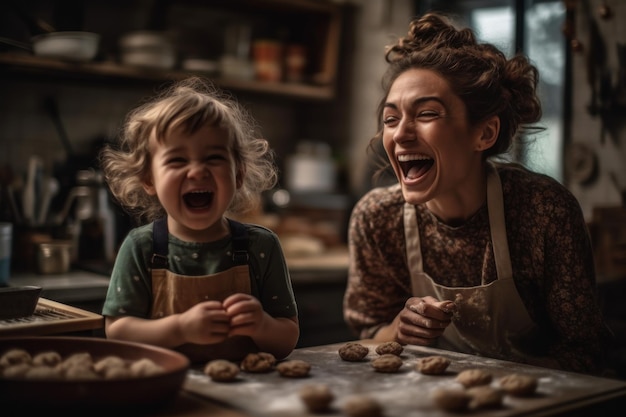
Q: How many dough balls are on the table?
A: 13